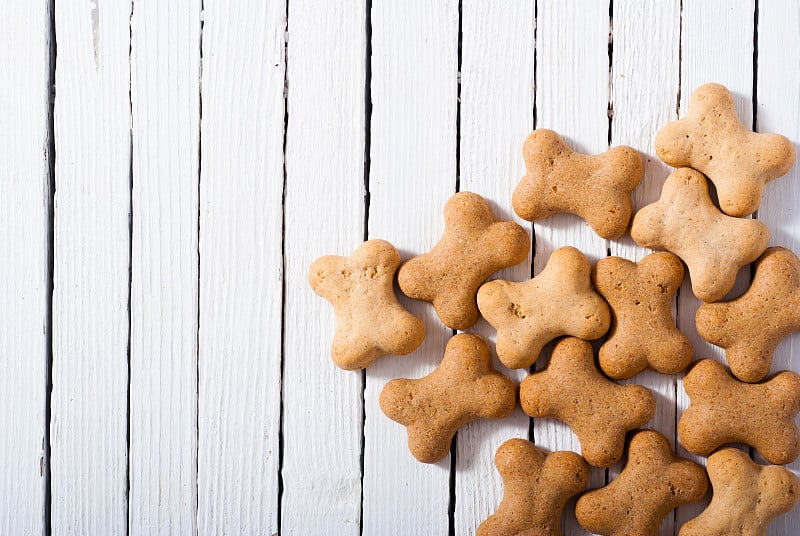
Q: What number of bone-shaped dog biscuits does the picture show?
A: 14